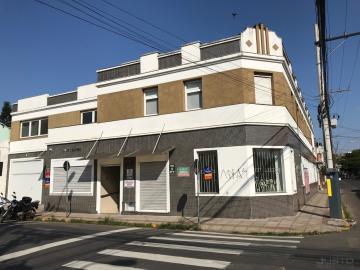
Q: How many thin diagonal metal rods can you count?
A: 3